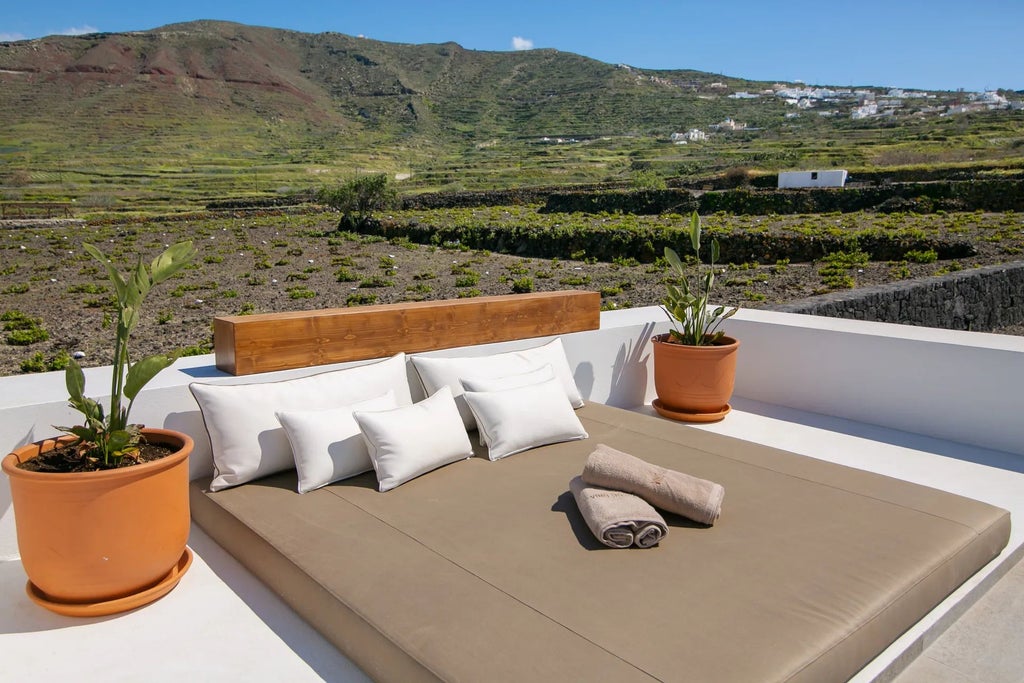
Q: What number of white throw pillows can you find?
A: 6